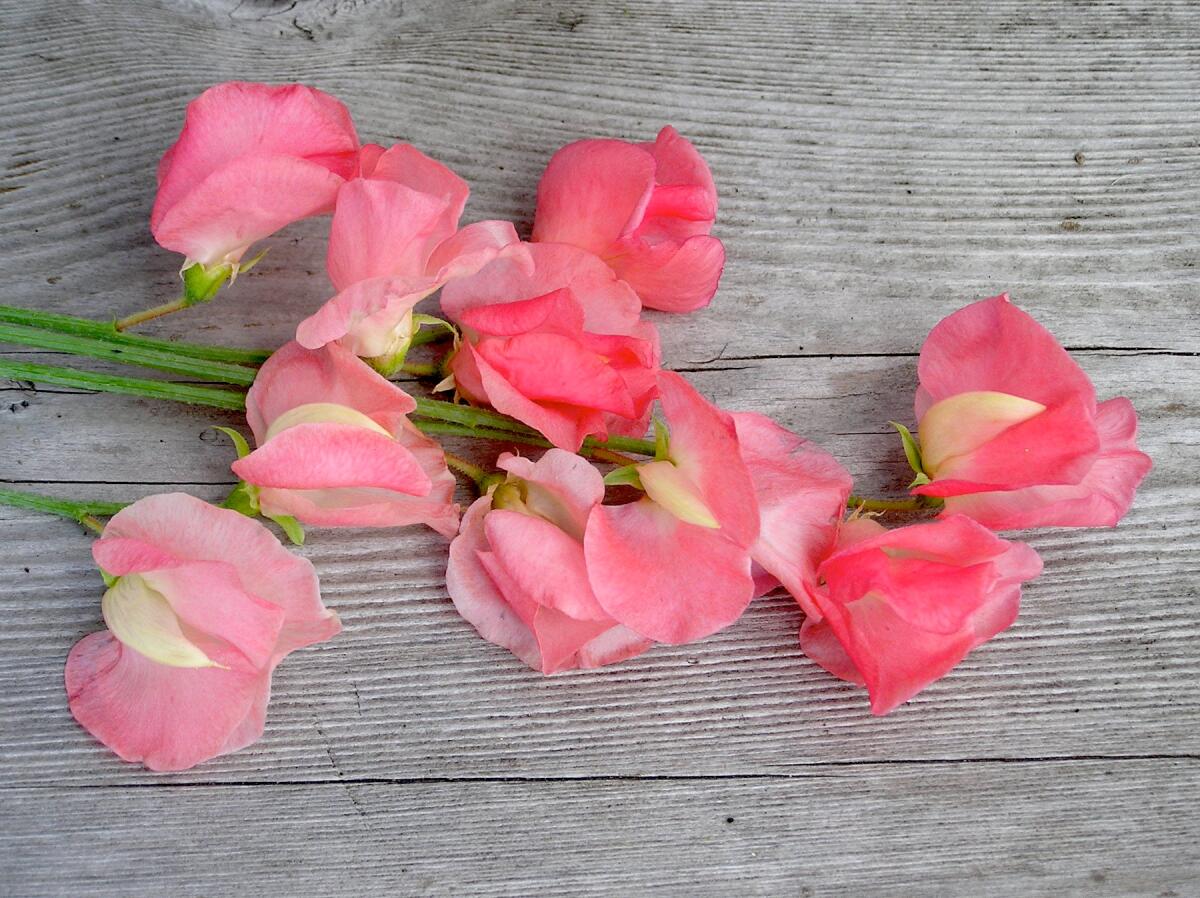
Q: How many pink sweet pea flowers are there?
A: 10